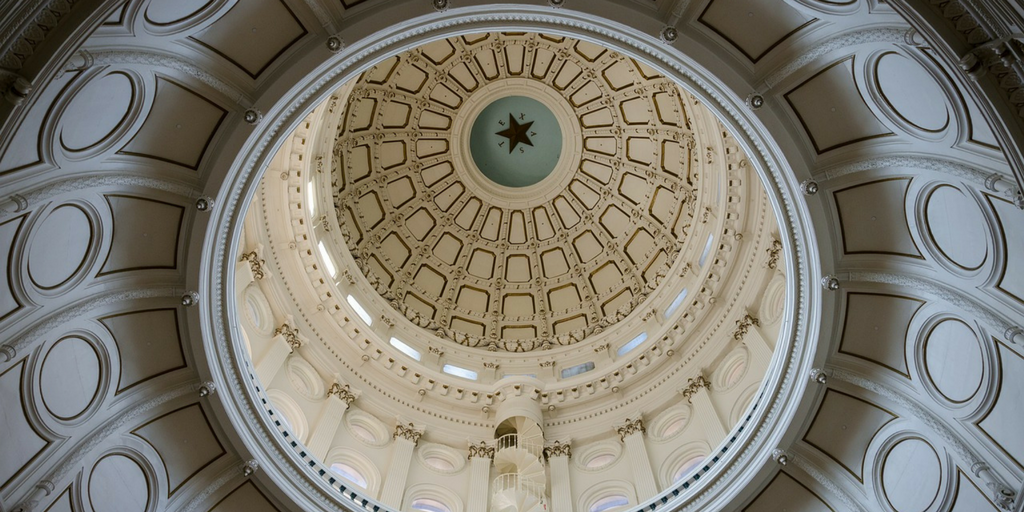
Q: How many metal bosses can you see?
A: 14